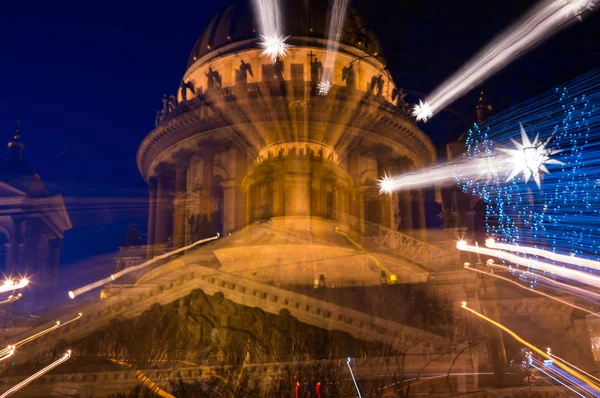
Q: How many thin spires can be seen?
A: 2